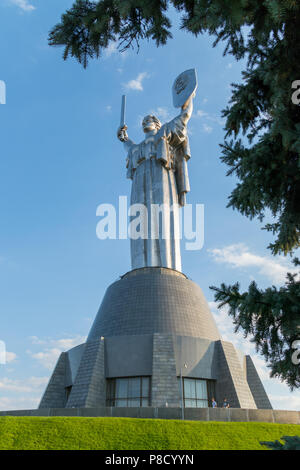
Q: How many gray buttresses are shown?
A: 5